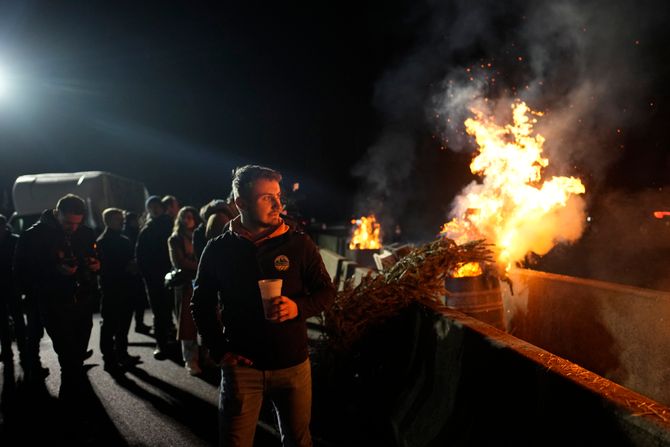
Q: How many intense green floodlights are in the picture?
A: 0